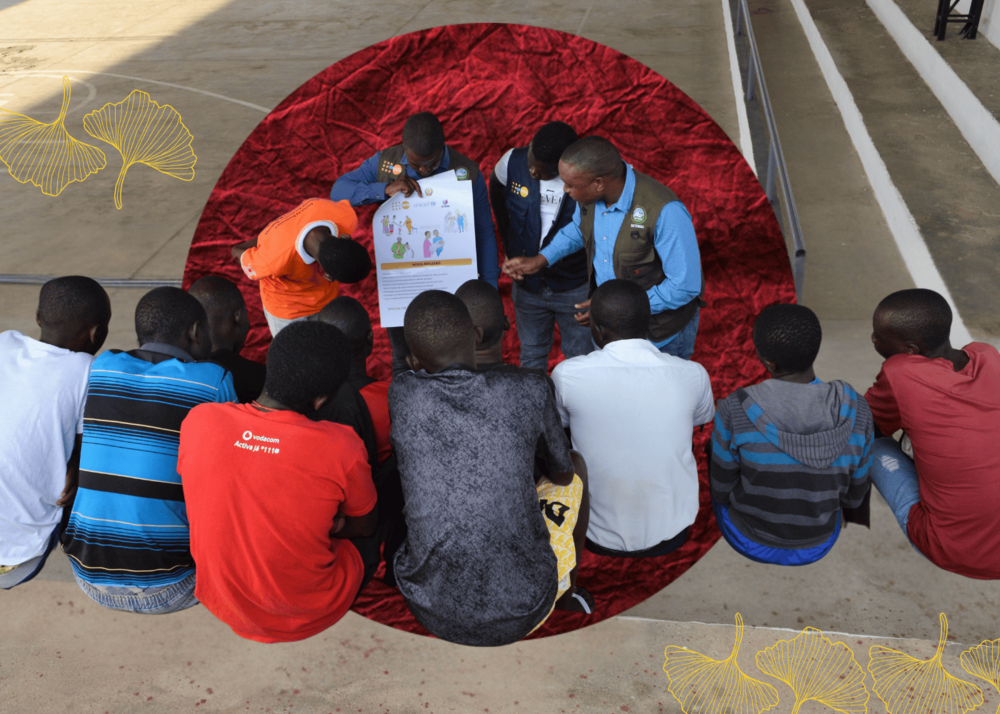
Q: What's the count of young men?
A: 14